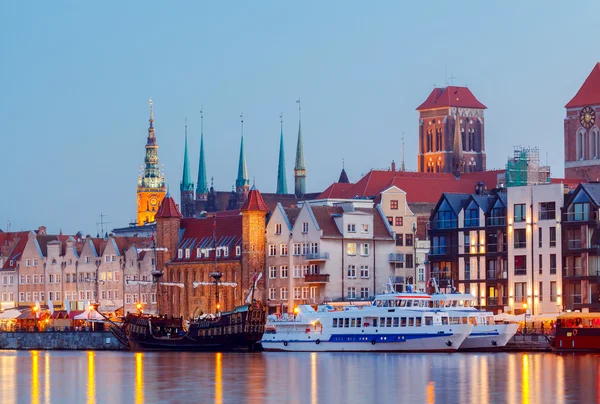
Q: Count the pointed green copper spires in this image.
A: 5